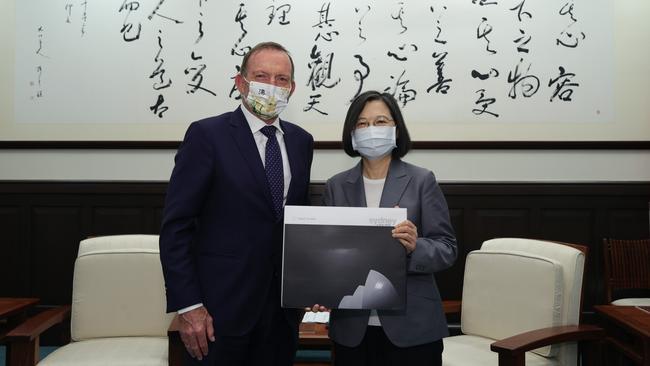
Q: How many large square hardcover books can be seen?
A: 1